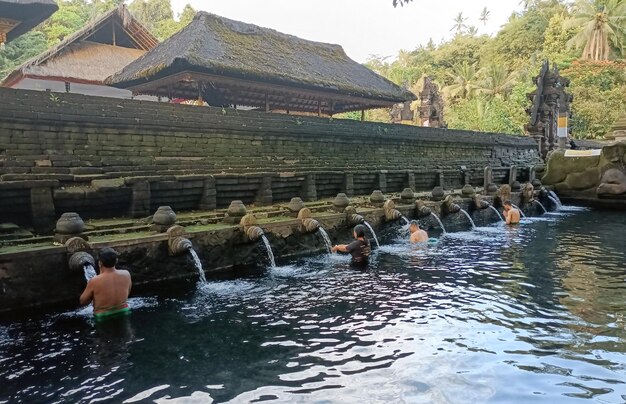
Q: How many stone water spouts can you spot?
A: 13